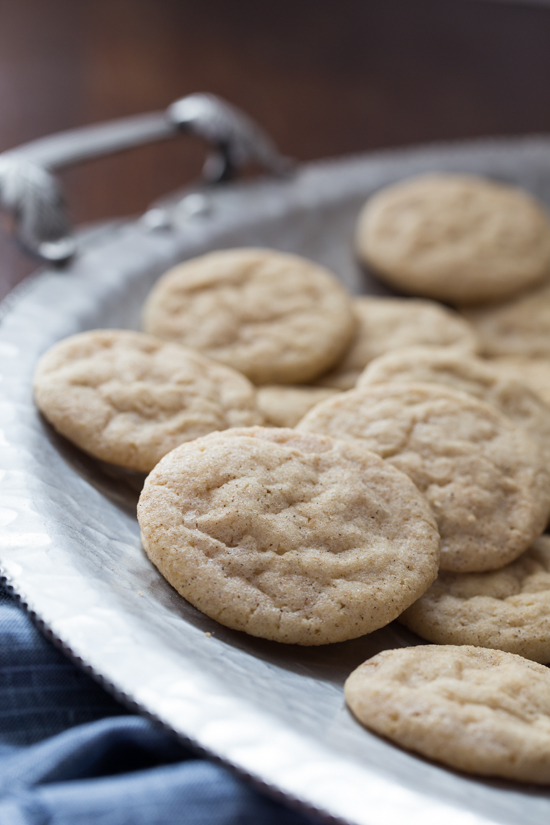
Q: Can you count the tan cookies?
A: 12